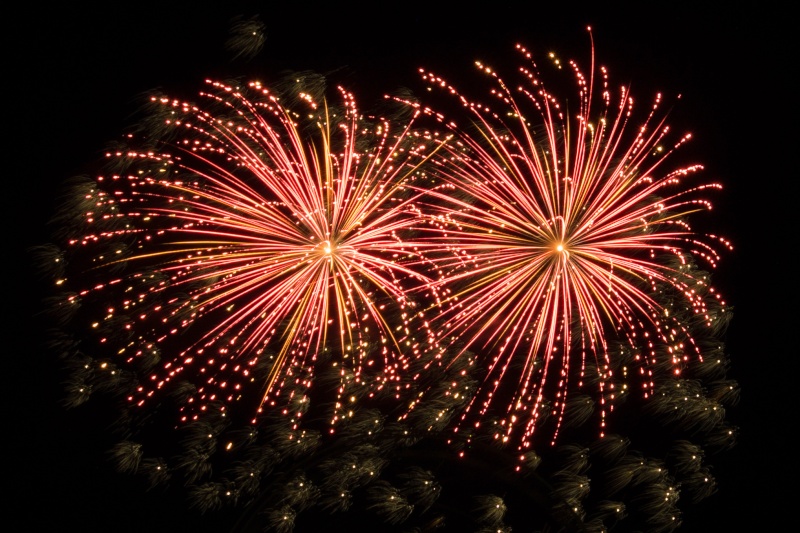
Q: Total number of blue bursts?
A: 0